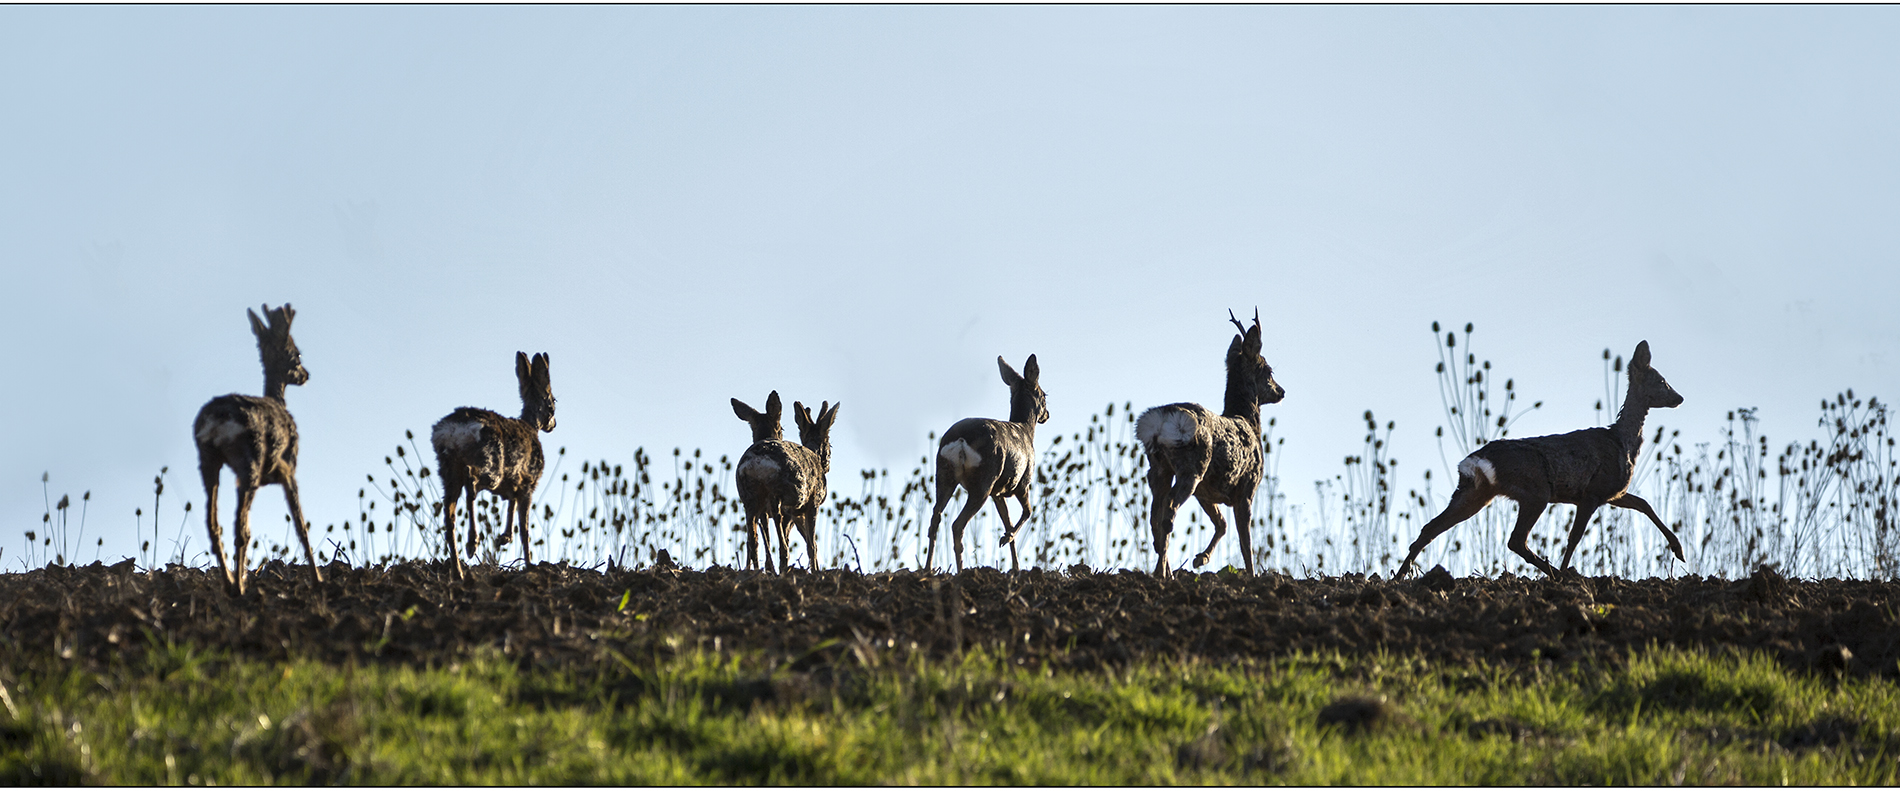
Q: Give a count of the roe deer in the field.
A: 7